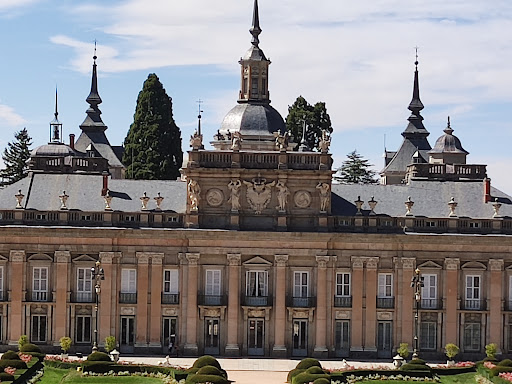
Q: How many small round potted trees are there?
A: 6